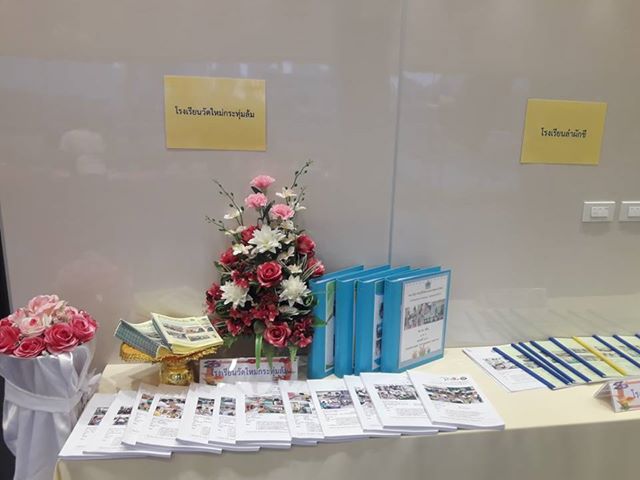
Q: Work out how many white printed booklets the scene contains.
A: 12